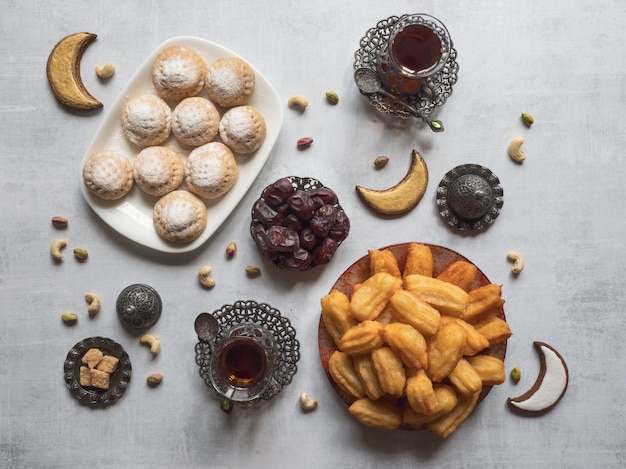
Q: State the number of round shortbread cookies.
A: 9